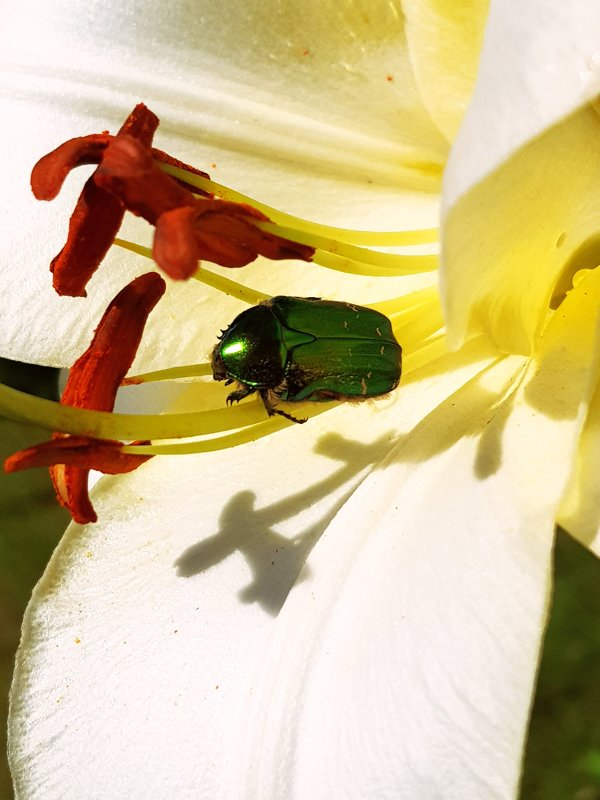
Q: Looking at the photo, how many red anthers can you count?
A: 6